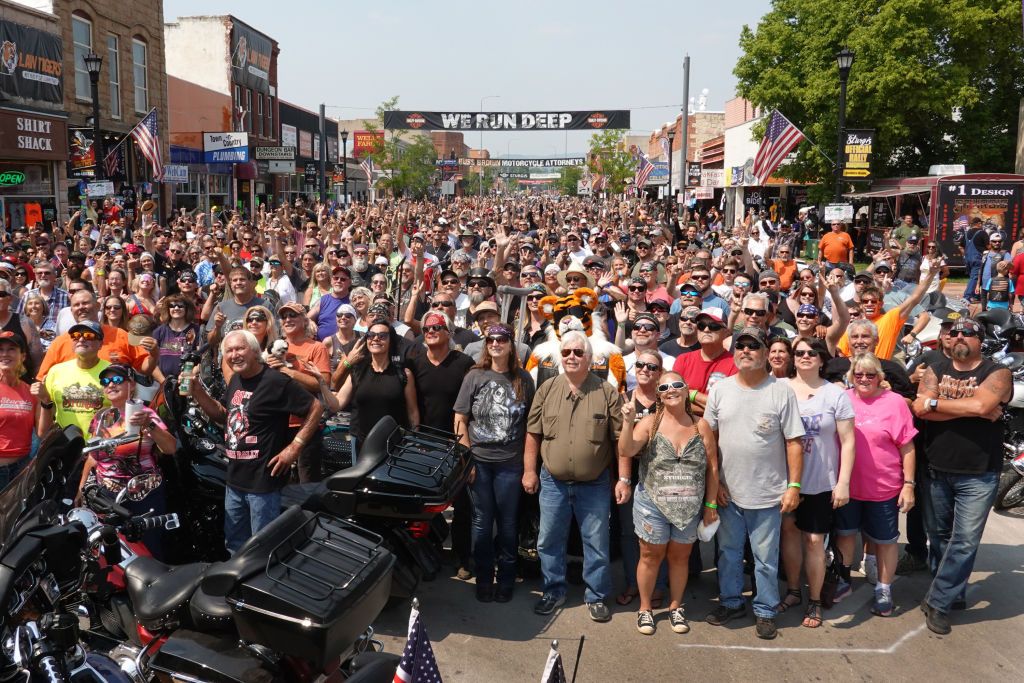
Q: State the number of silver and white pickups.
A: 0